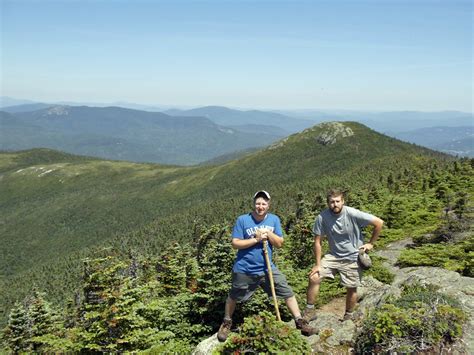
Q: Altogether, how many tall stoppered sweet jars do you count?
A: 0